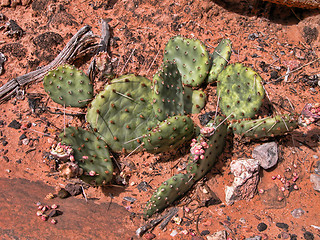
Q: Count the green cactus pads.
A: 12